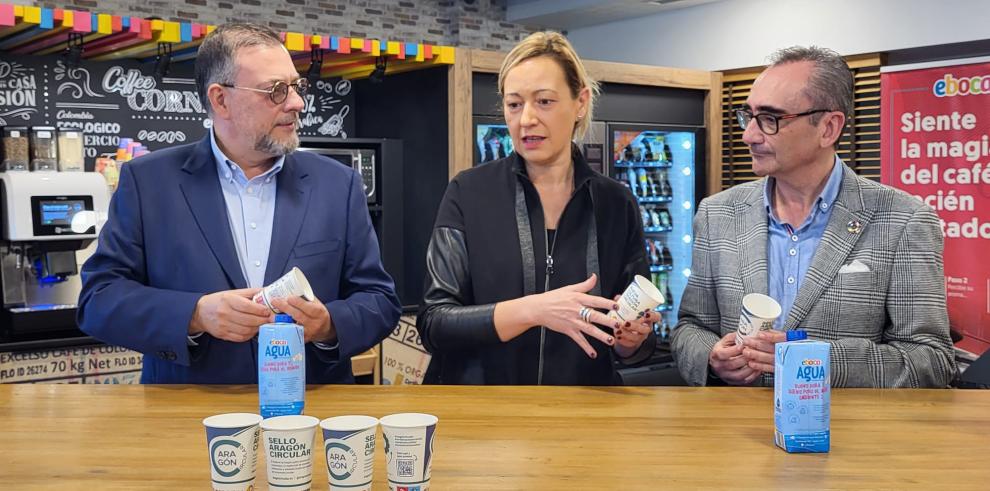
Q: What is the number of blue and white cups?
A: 7